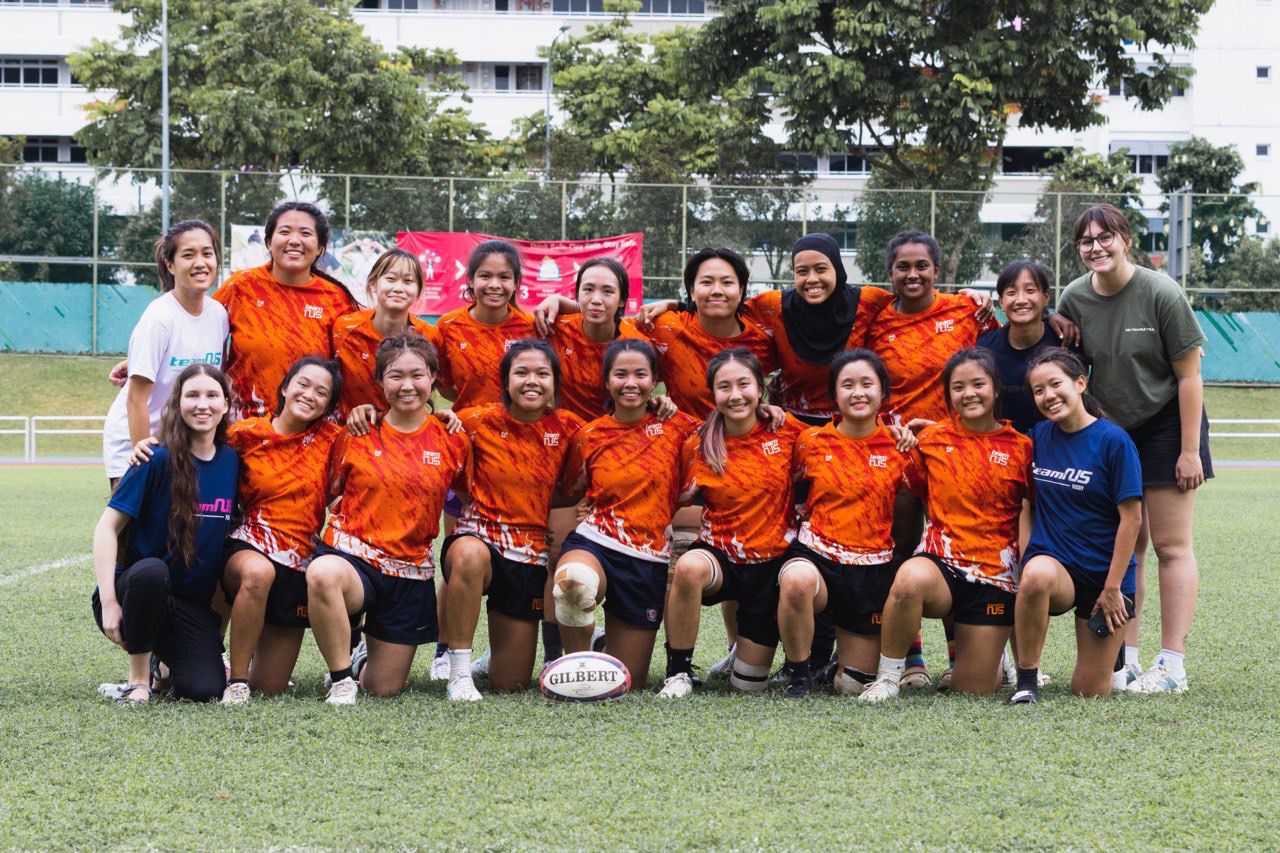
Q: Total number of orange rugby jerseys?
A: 14